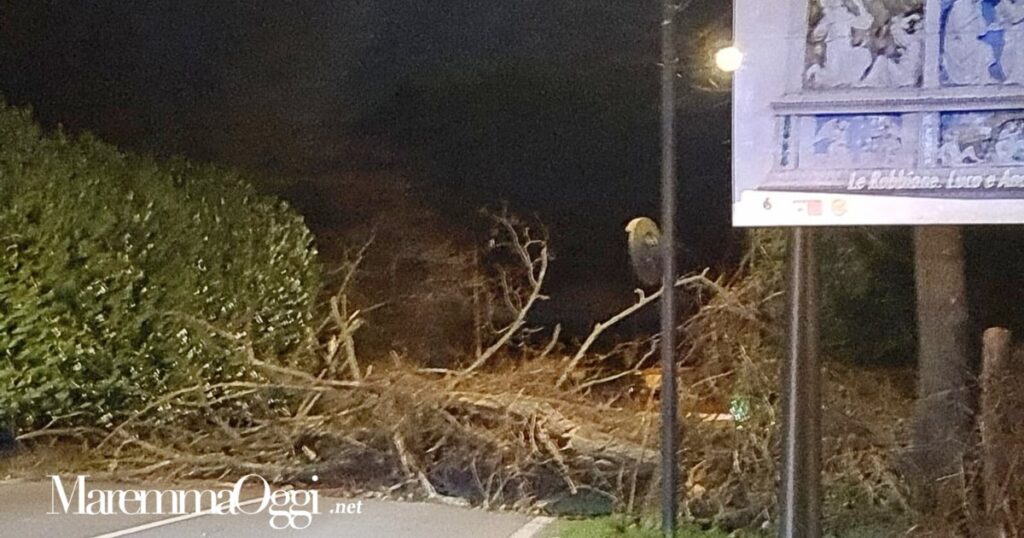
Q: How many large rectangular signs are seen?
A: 1